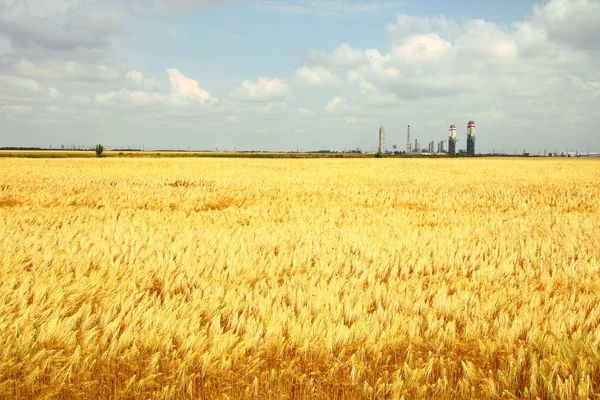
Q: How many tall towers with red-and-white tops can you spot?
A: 2